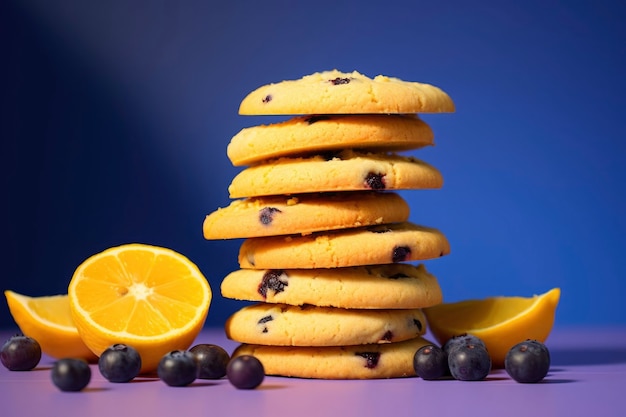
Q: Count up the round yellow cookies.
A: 8